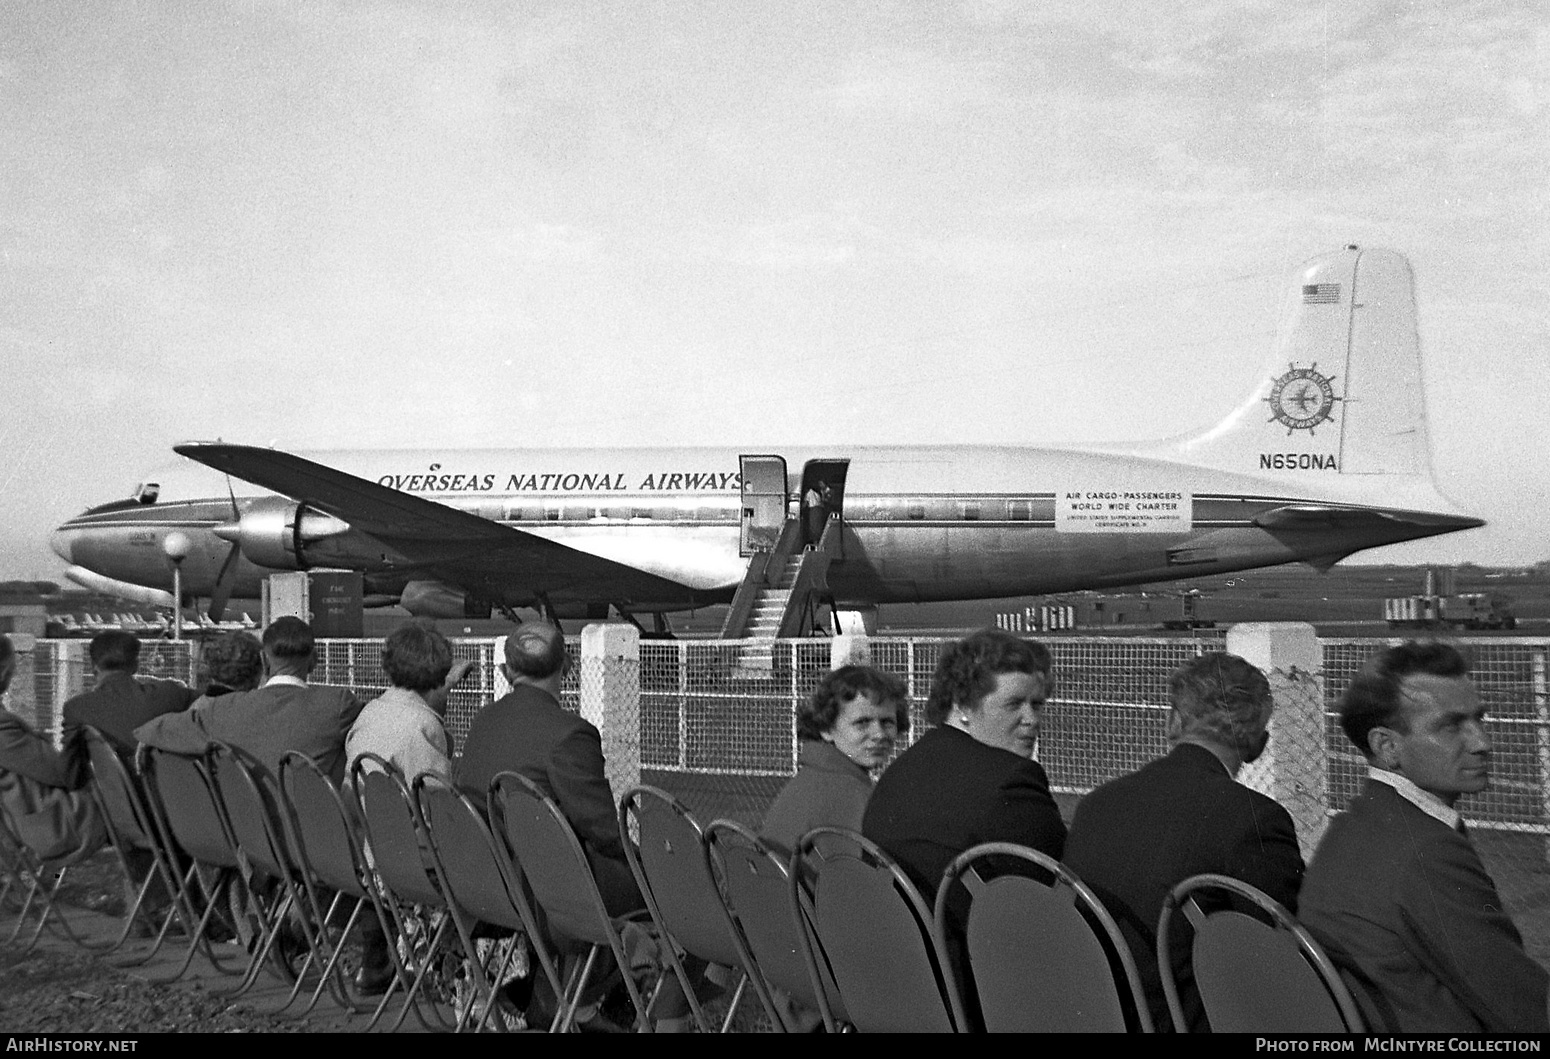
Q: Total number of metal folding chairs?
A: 13